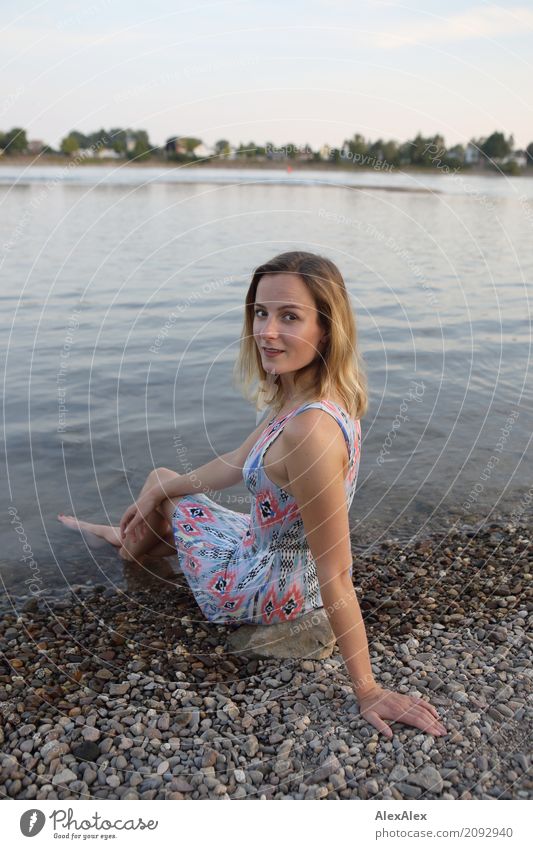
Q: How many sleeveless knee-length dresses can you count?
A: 1